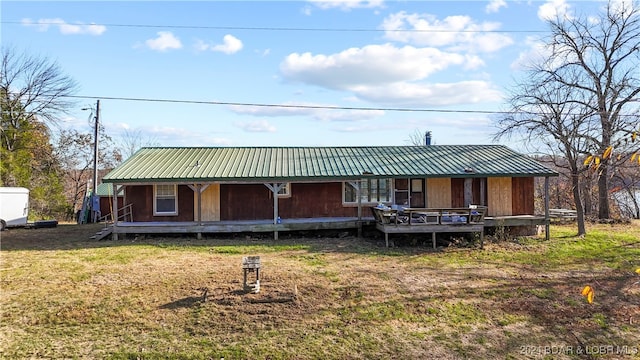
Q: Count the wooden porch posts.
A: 5